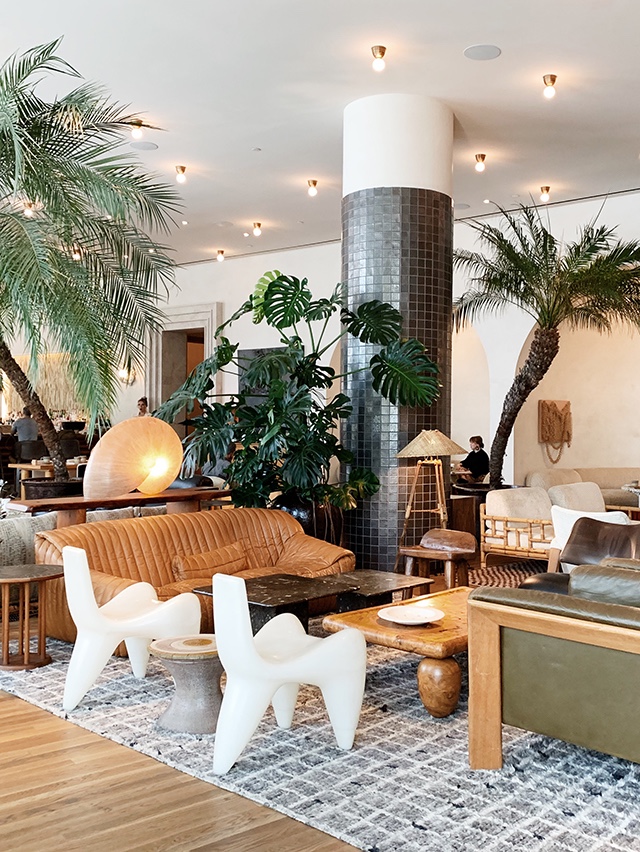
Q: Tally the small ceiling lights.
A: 11